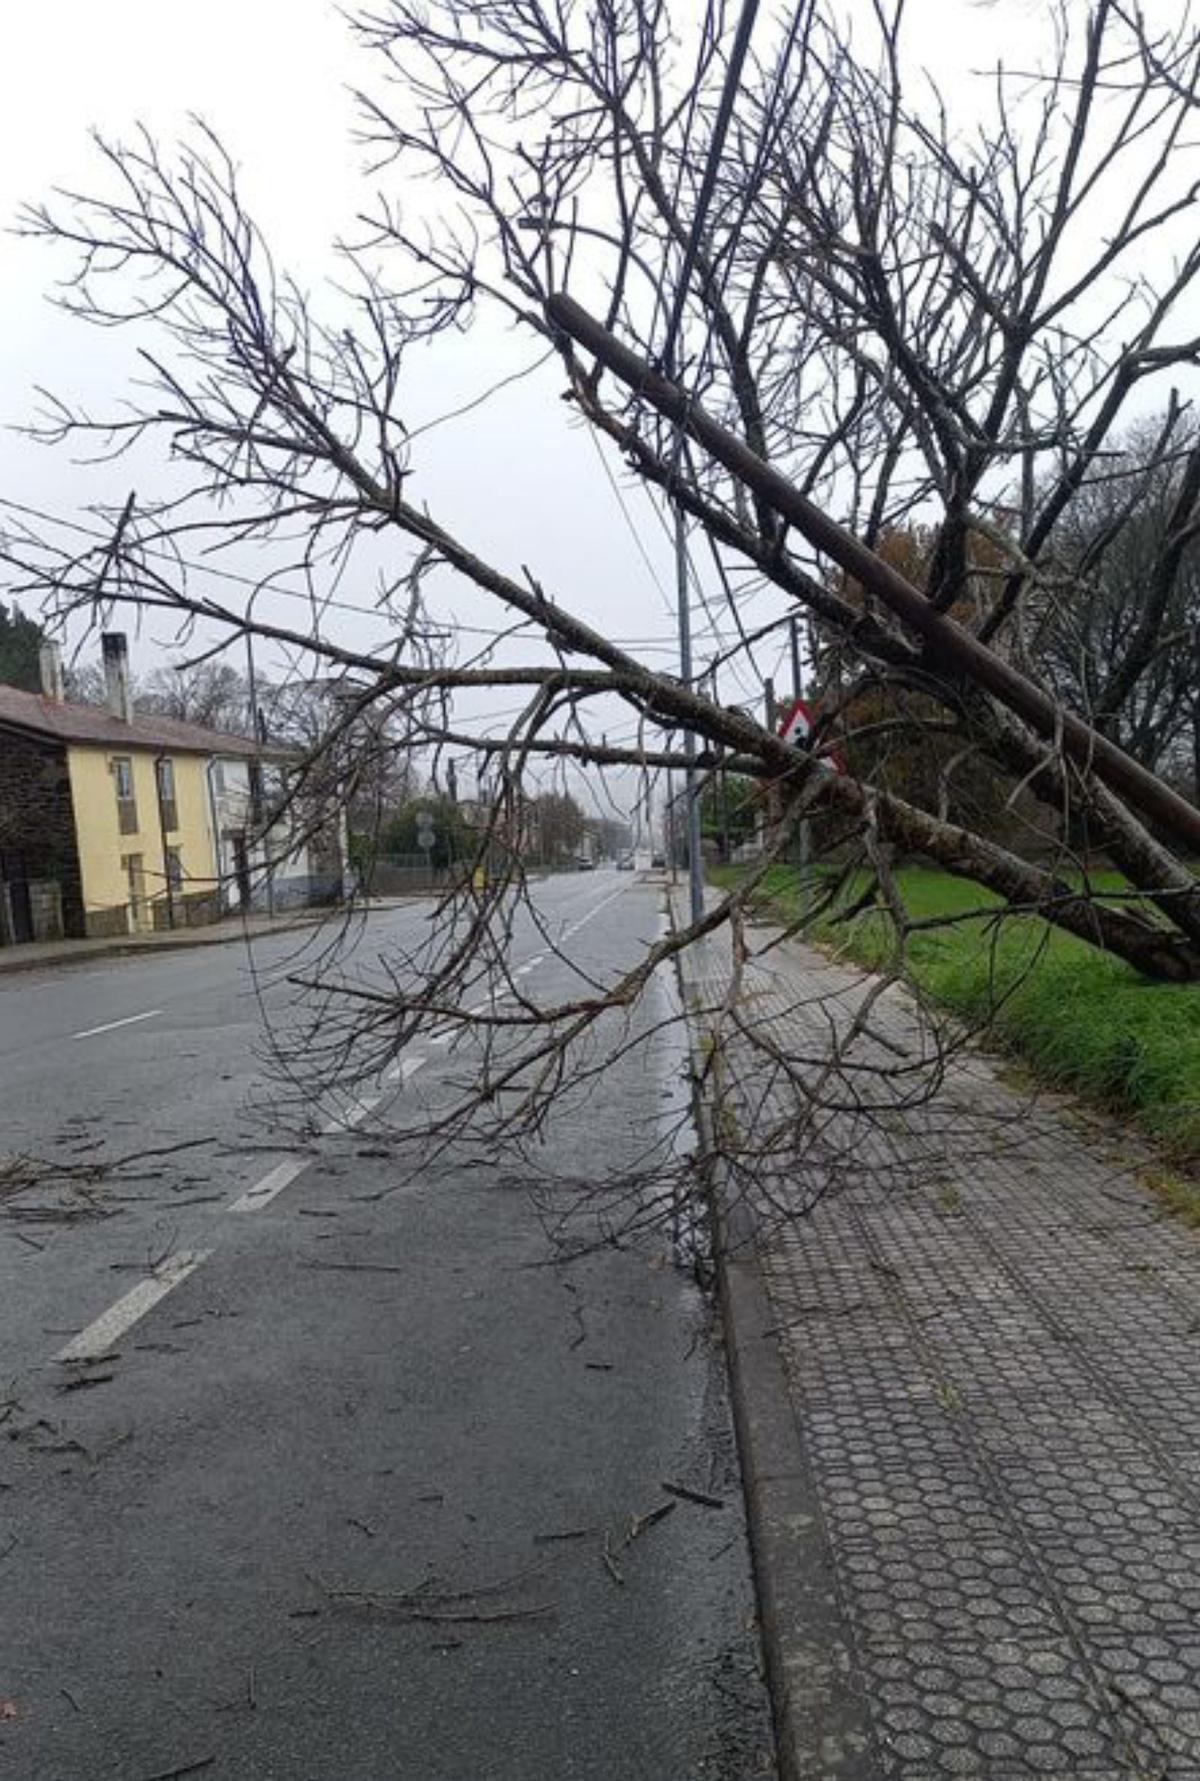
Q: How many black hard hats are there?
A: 0